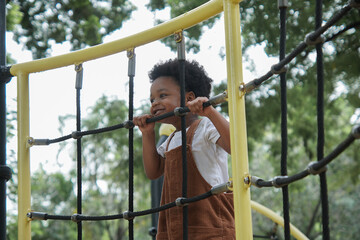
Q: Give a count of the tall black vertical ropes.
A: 5